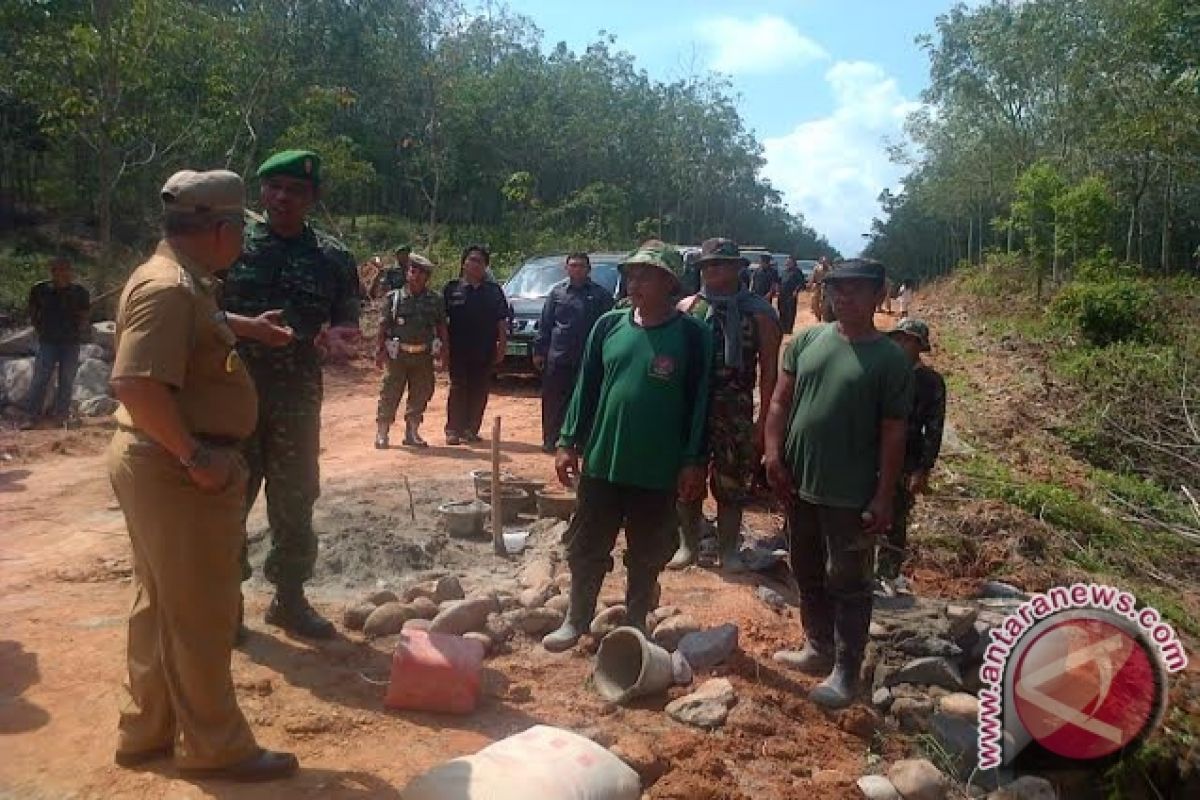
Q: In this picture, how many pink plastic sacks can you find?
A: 1